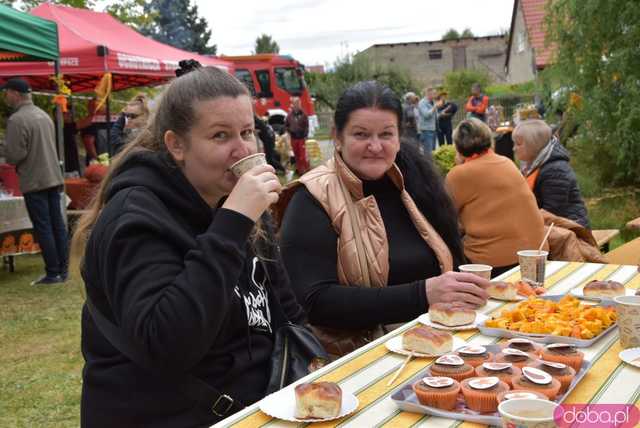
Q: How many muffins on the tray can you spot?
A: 11